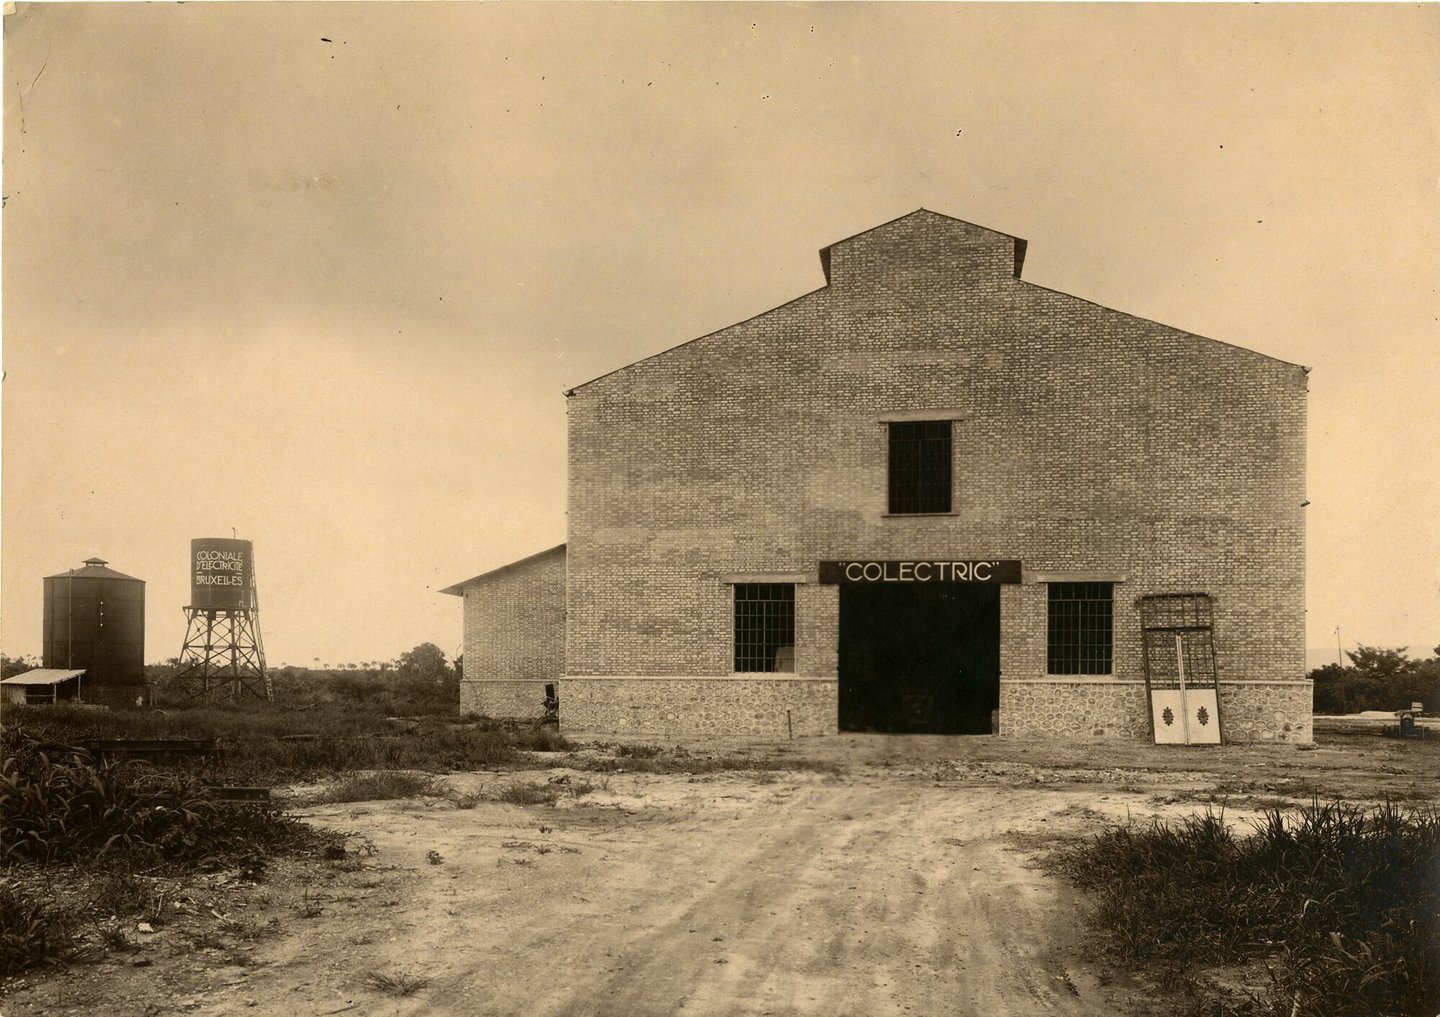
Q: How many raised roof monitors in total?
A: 1